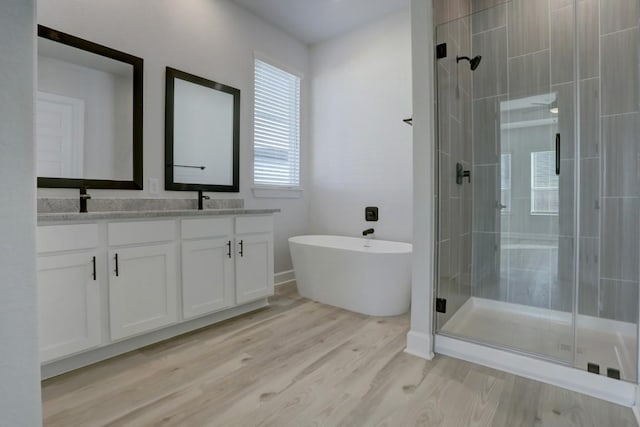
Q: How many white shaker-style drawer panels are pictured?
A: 4